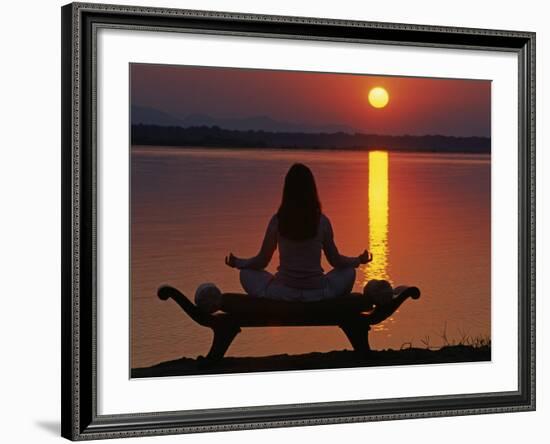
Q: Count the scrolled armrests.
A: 2